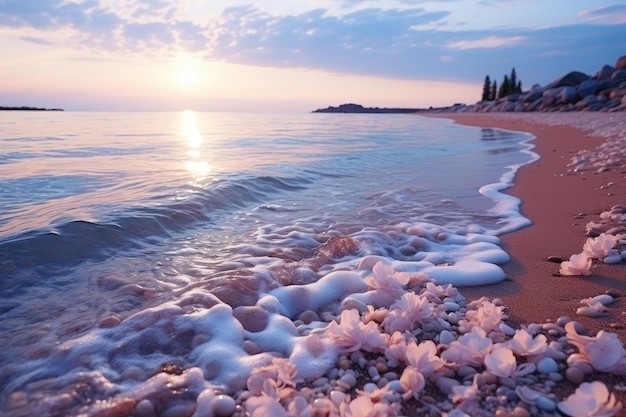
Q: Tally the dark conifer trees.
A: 5